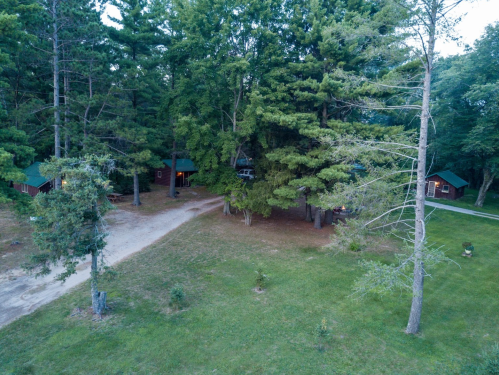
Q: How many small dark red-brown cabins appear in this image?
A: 3